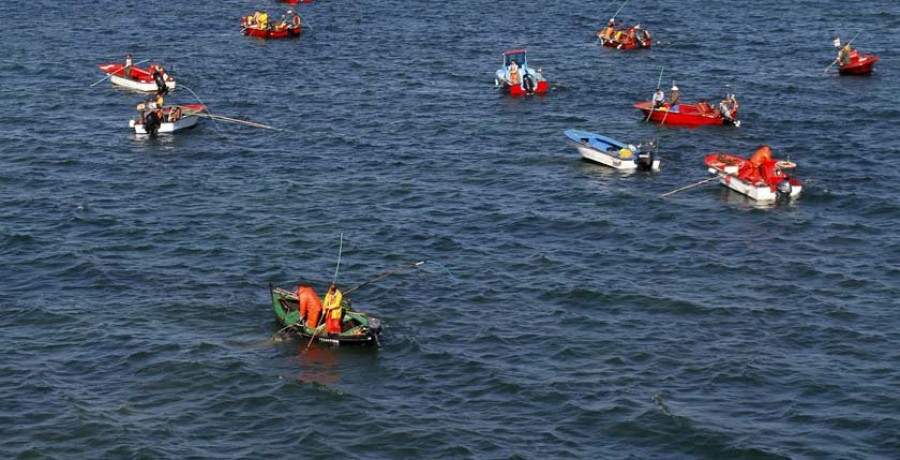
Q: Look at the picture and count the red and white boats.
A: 3